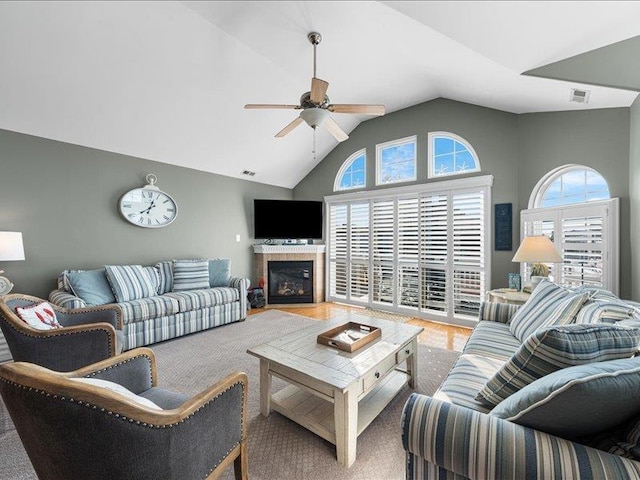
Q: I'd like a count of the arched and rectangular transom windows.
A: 4